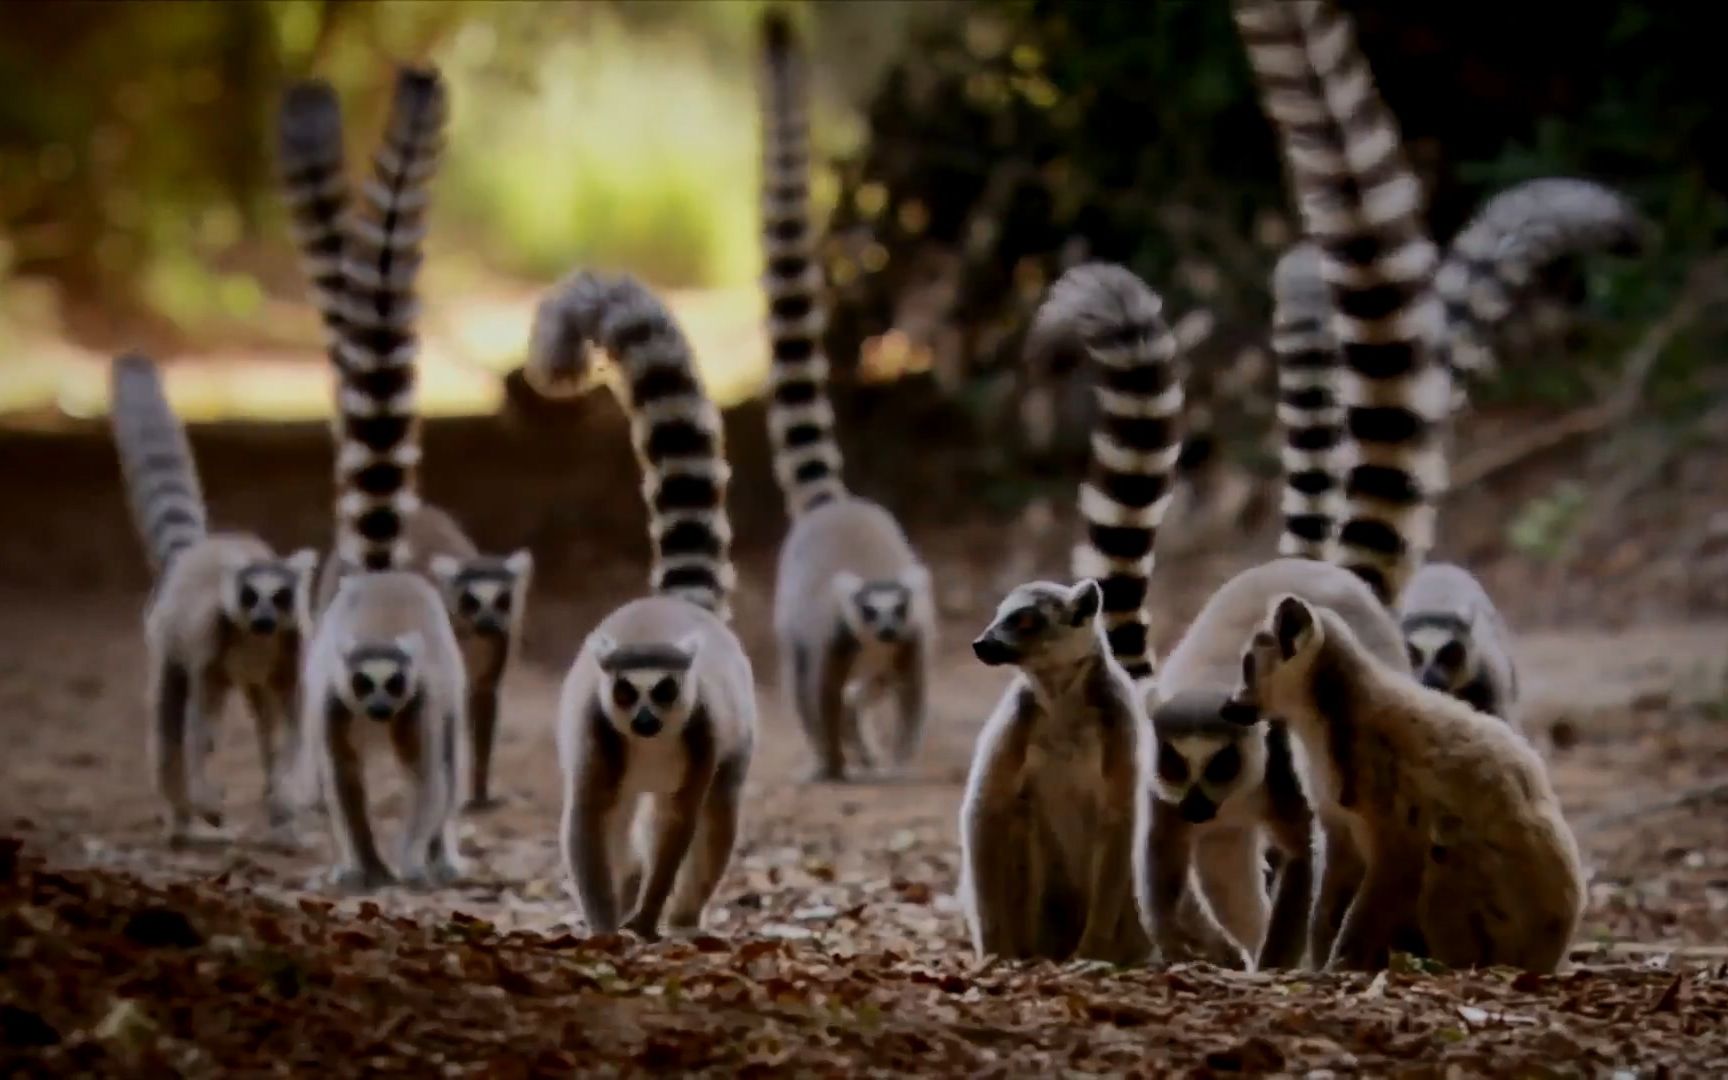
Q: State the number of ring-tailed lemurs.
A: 9